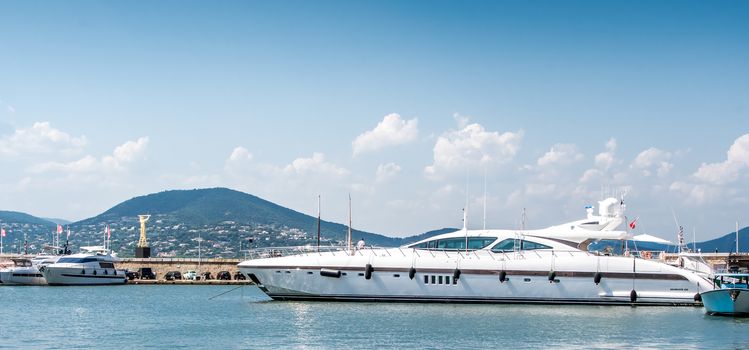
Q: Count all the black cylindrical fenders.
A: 9